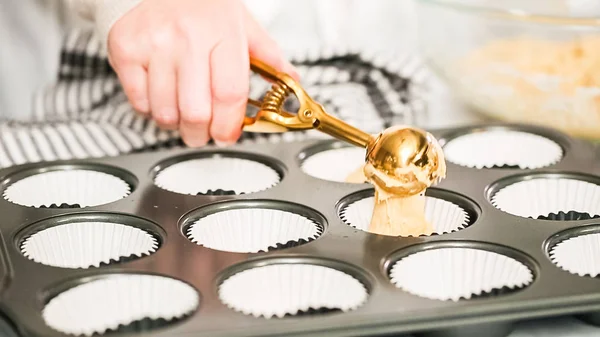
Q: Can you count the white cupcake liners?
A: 12